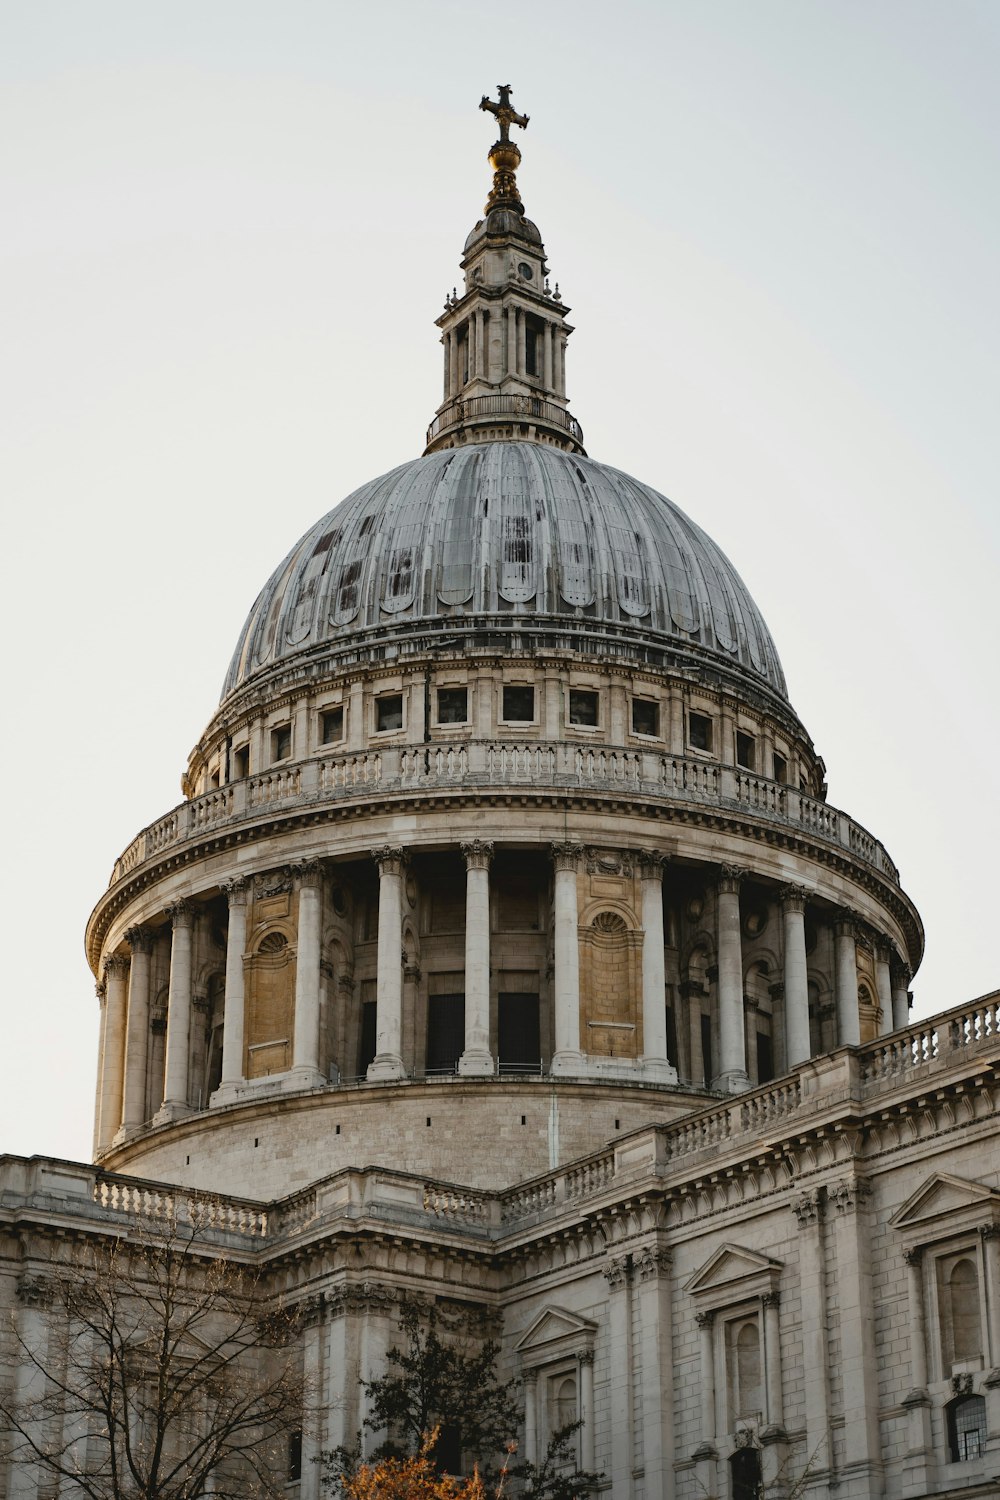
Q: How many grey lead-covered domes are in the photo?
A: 1